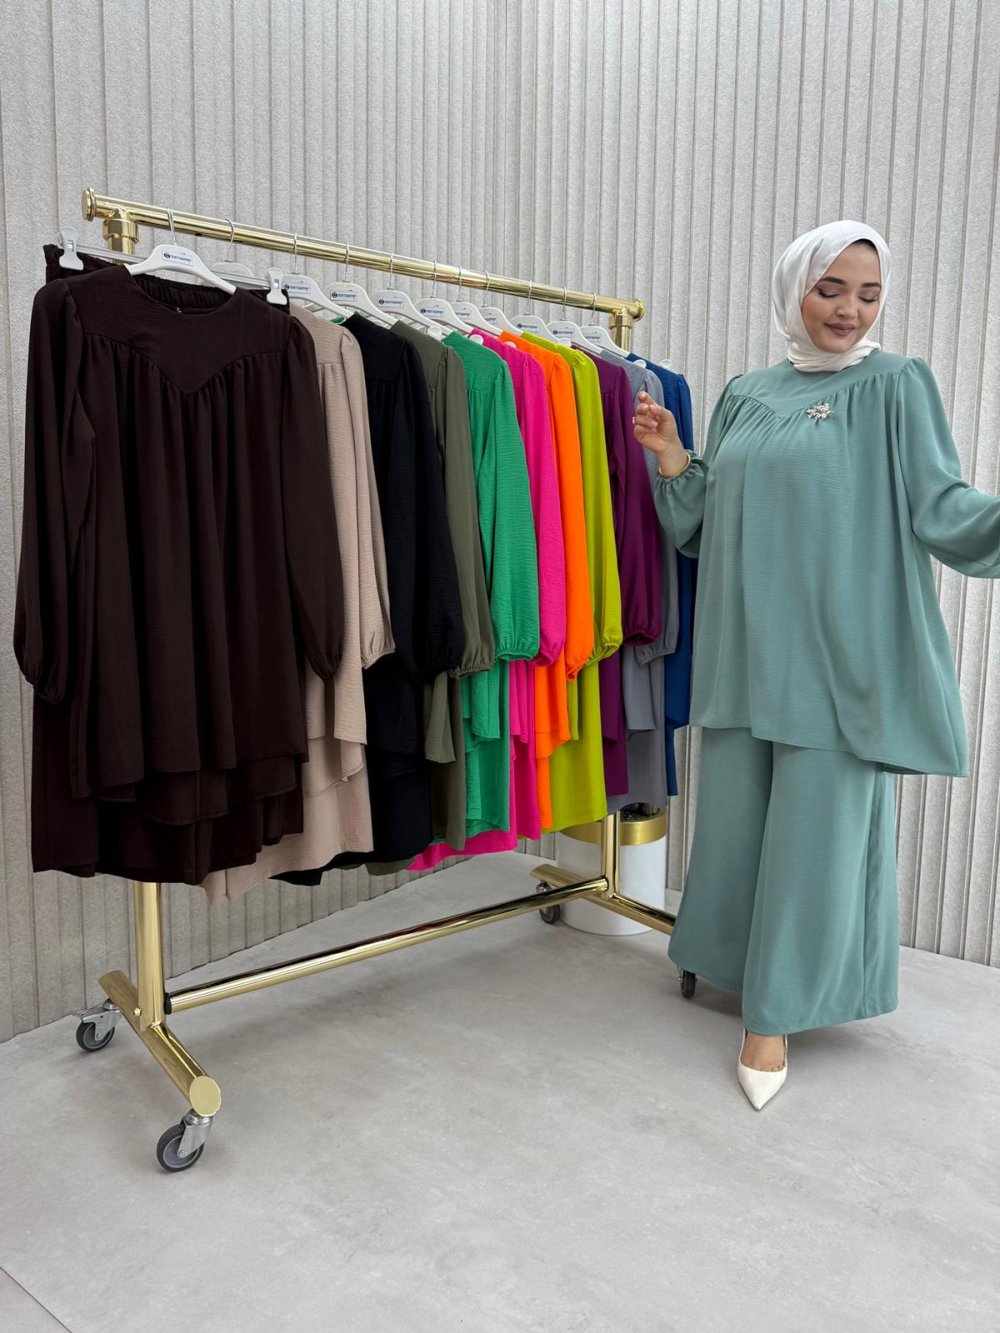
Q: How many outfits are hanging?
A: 11